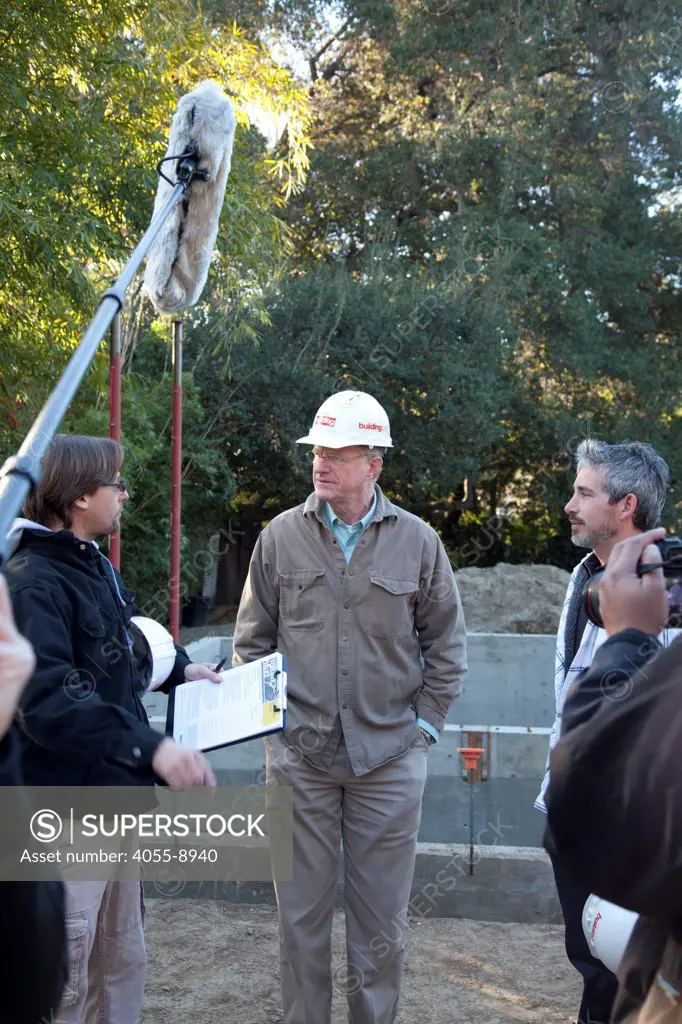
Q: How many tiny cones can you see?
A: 1